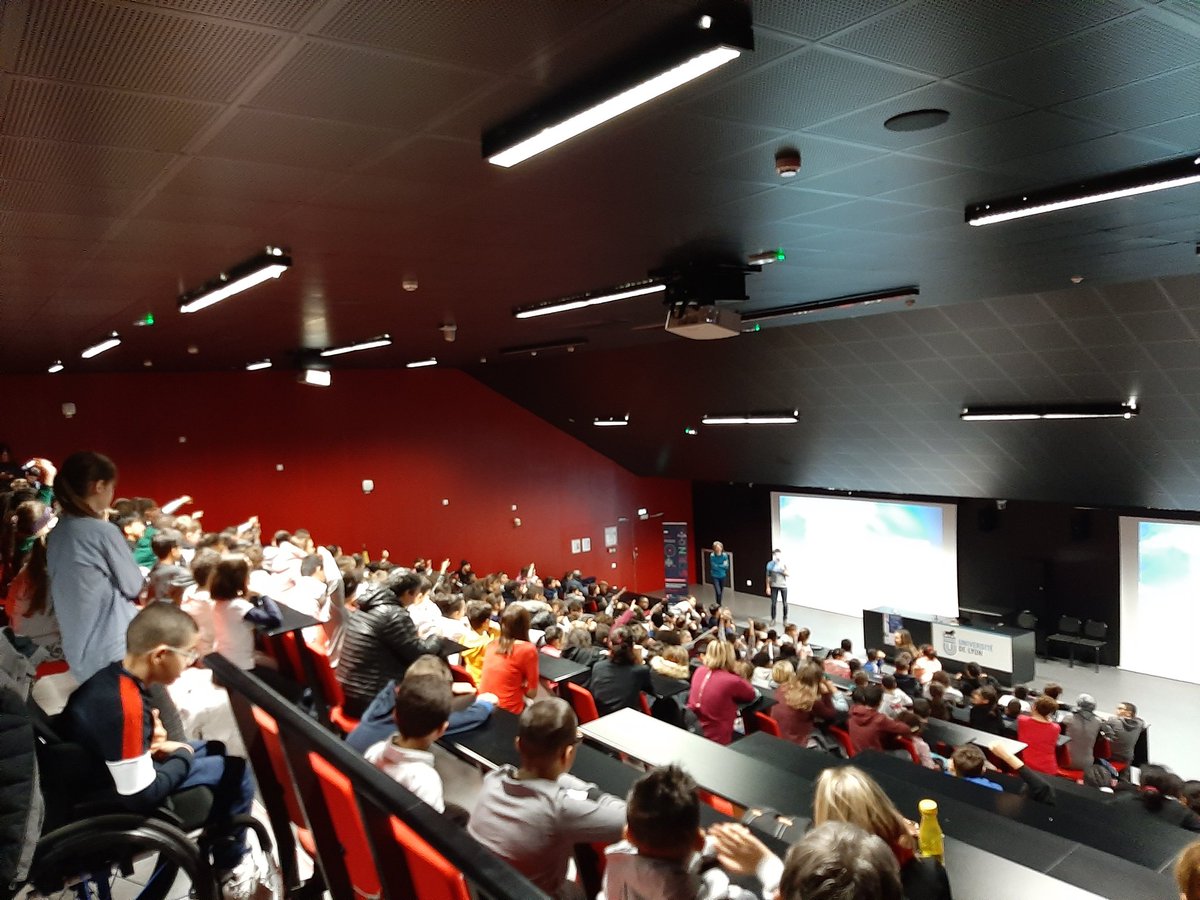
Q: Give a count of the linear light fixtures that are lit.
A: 12